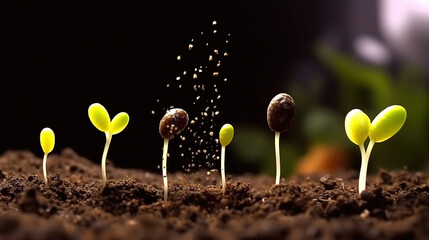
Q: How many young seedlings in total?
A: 6